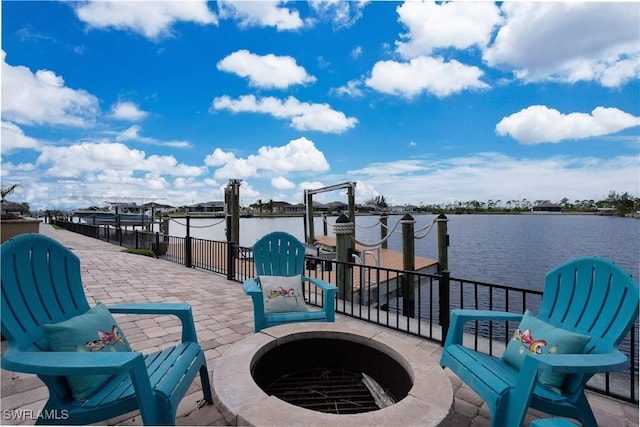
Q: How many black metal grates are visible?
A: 1